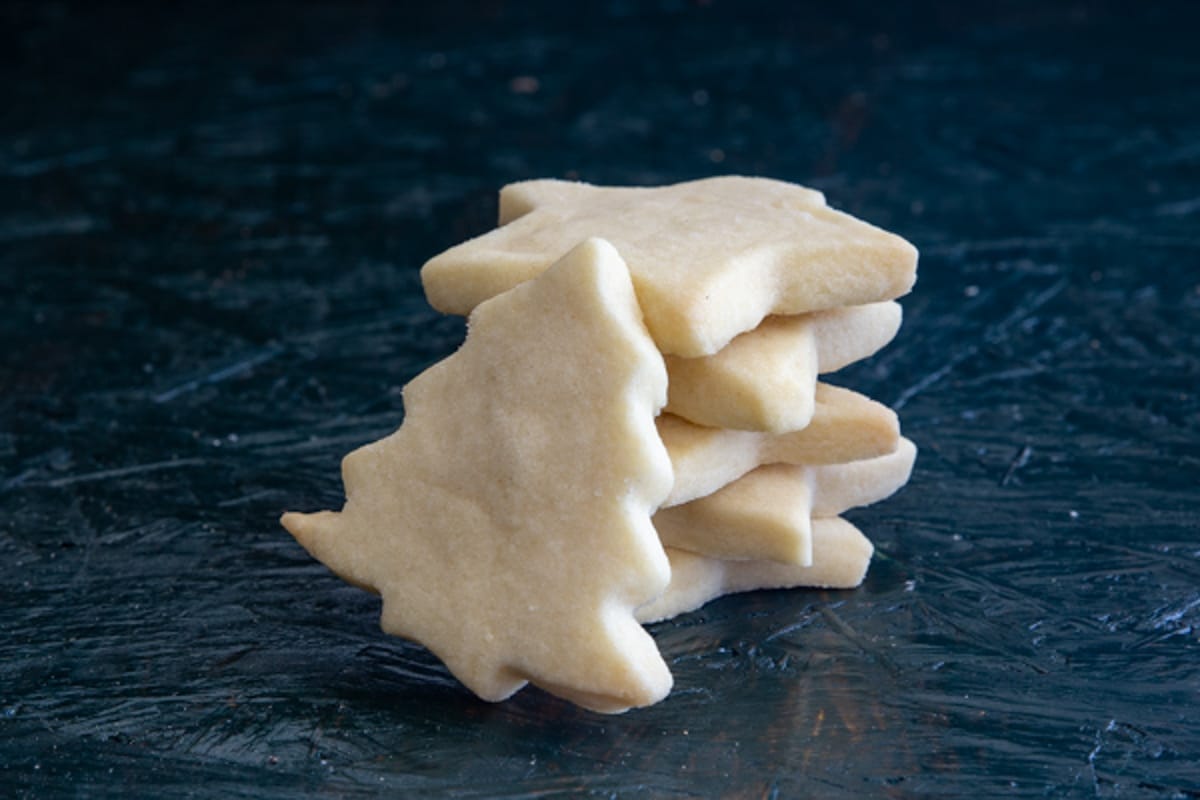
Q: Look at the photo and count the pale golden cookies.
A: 6